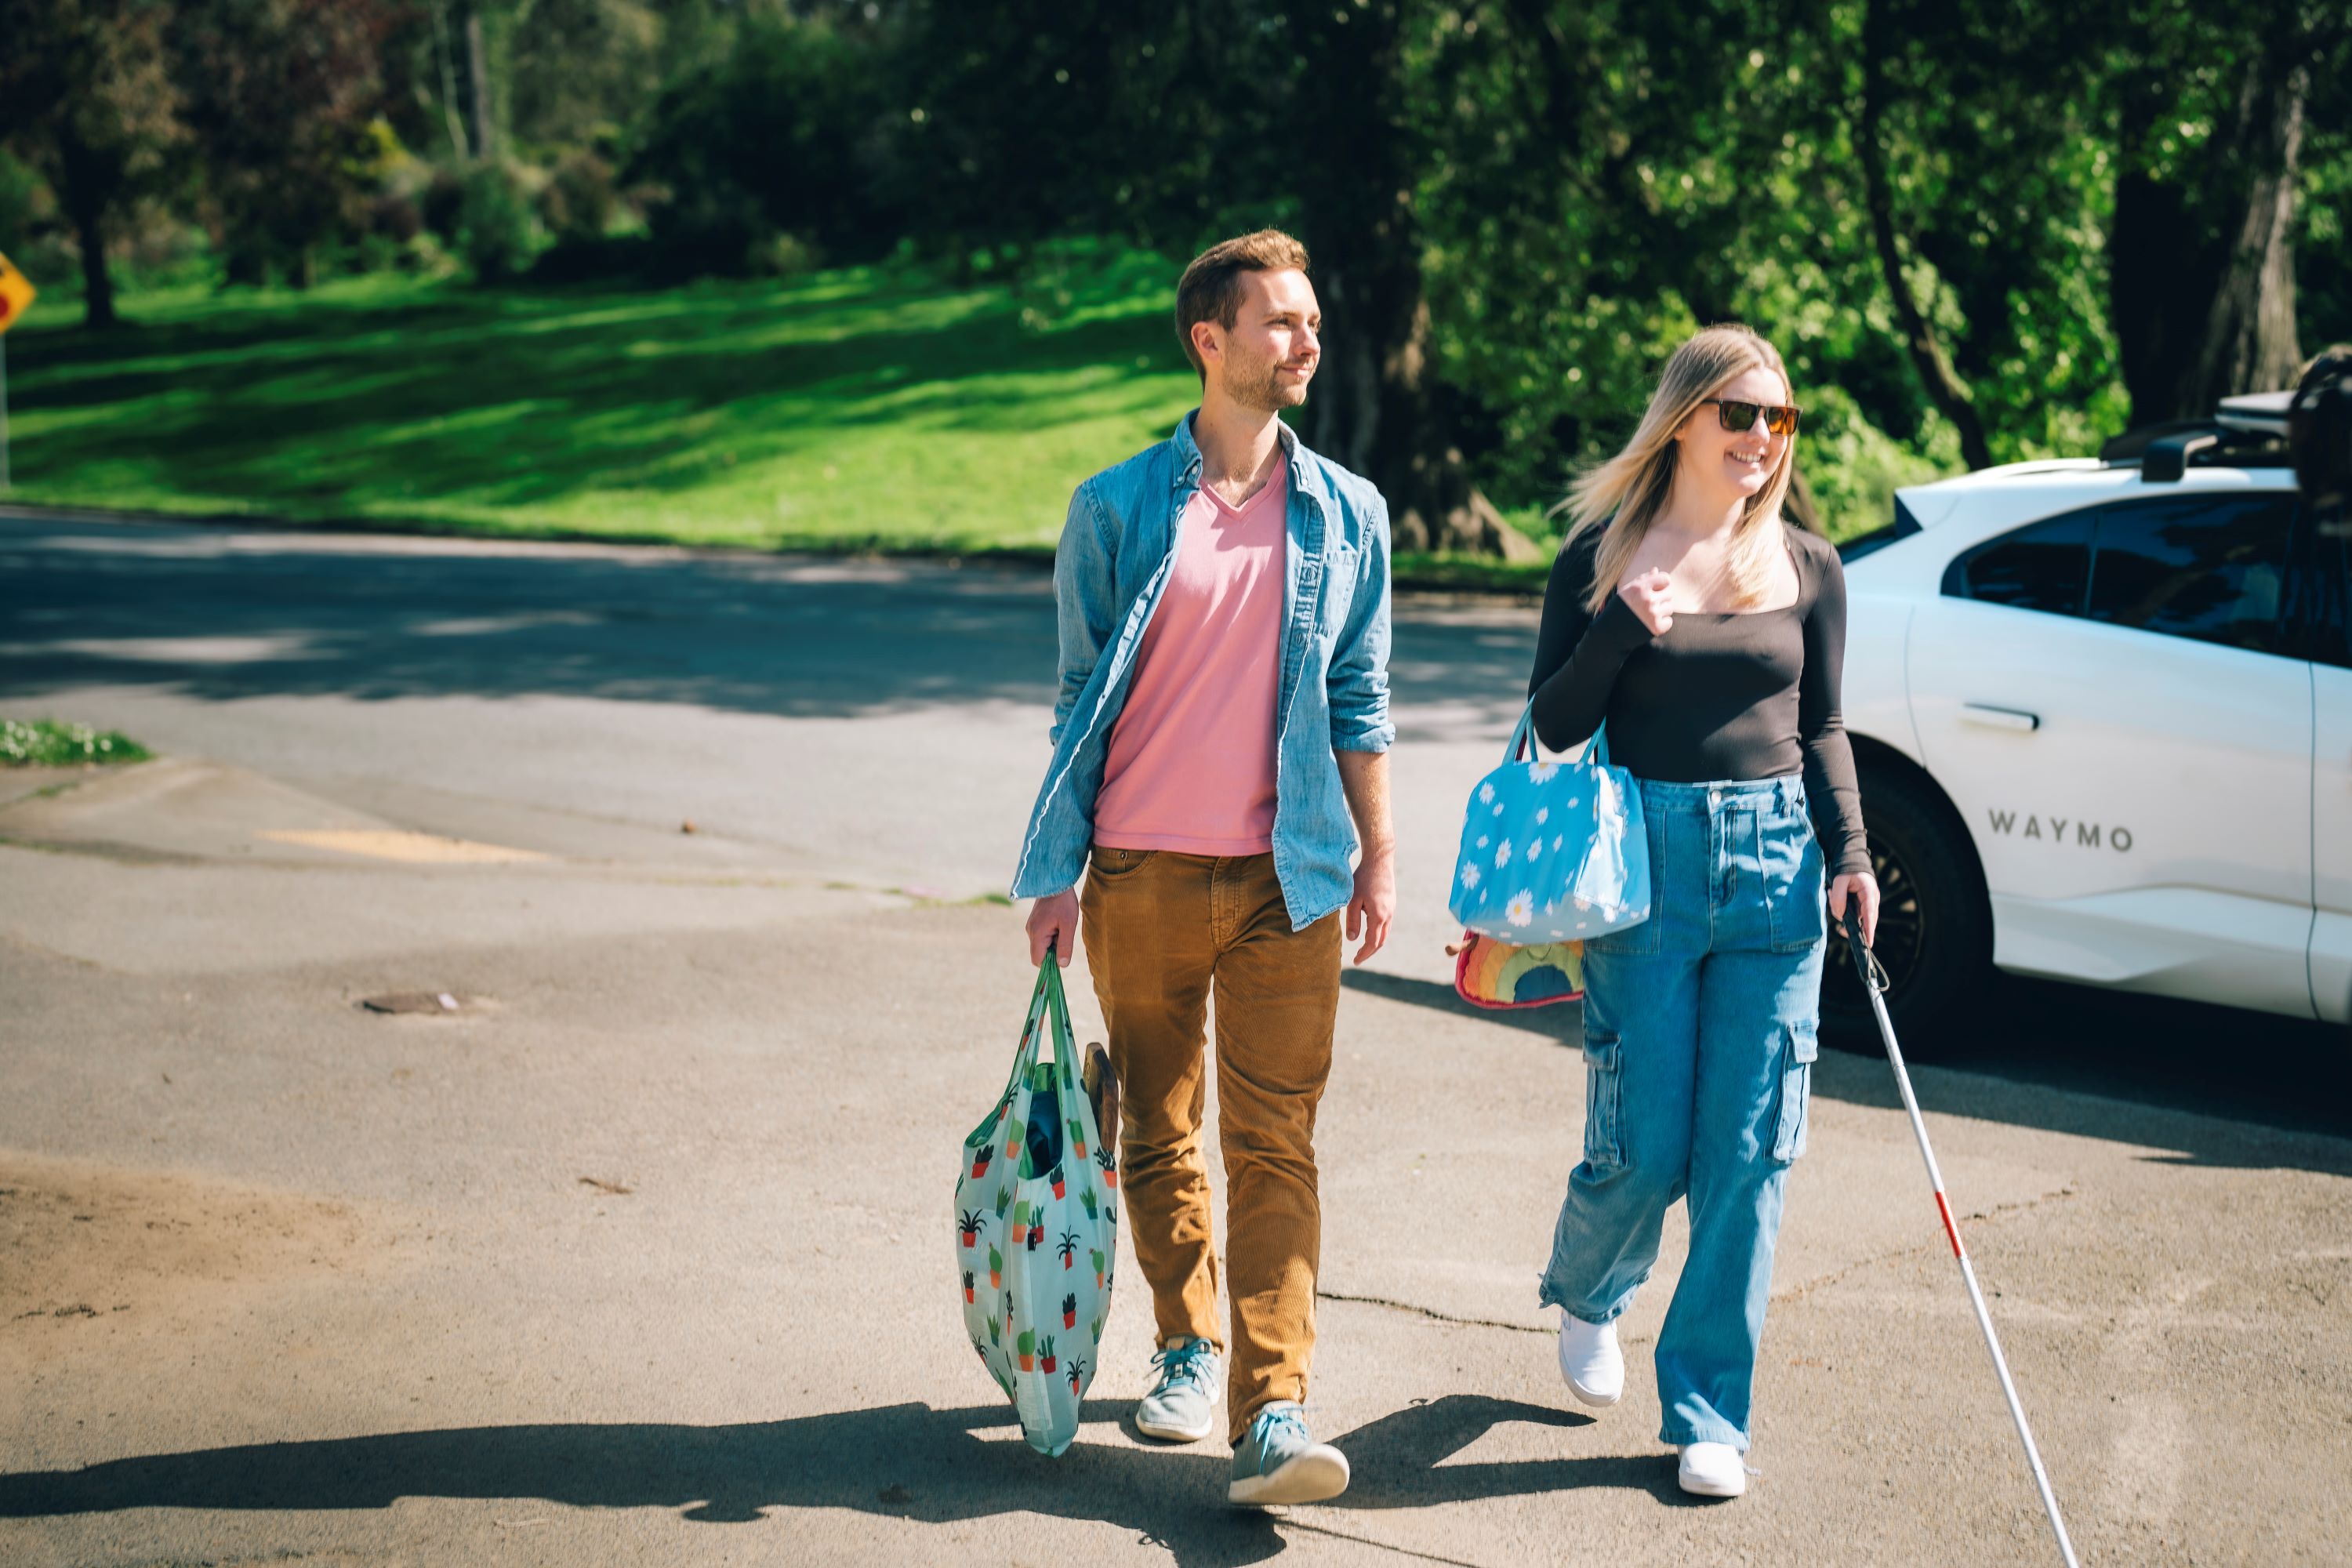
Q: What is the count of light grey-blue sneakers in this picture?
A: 2